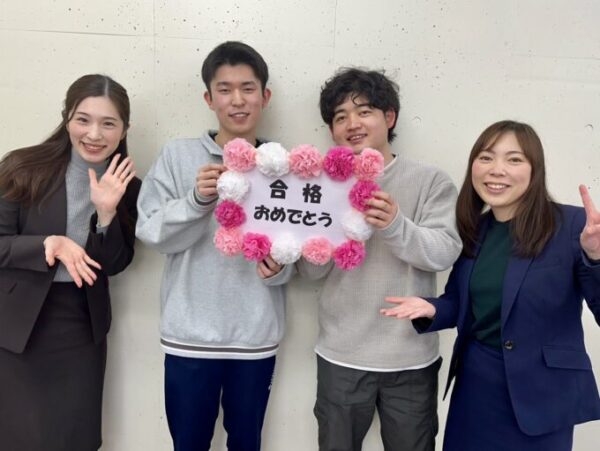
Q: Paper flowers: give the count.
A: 14